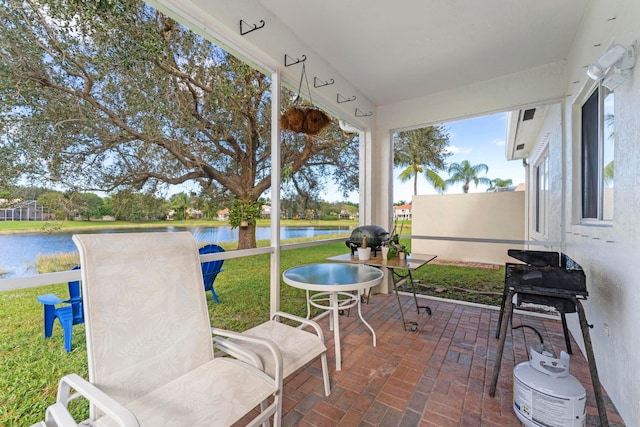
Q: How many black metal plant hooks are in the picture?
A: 5